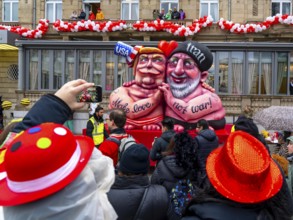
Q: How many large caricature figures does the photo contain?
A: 2